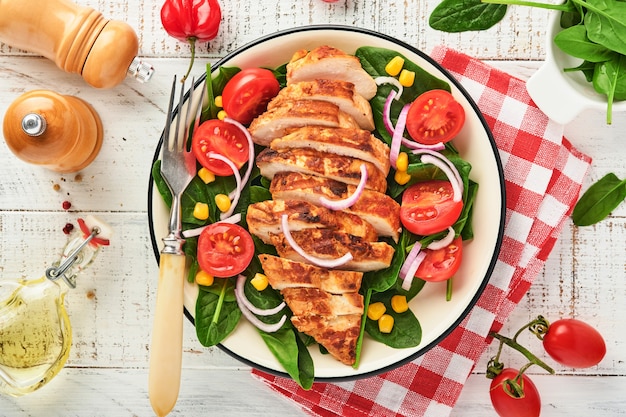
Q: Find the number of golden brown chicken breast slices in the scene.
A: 11